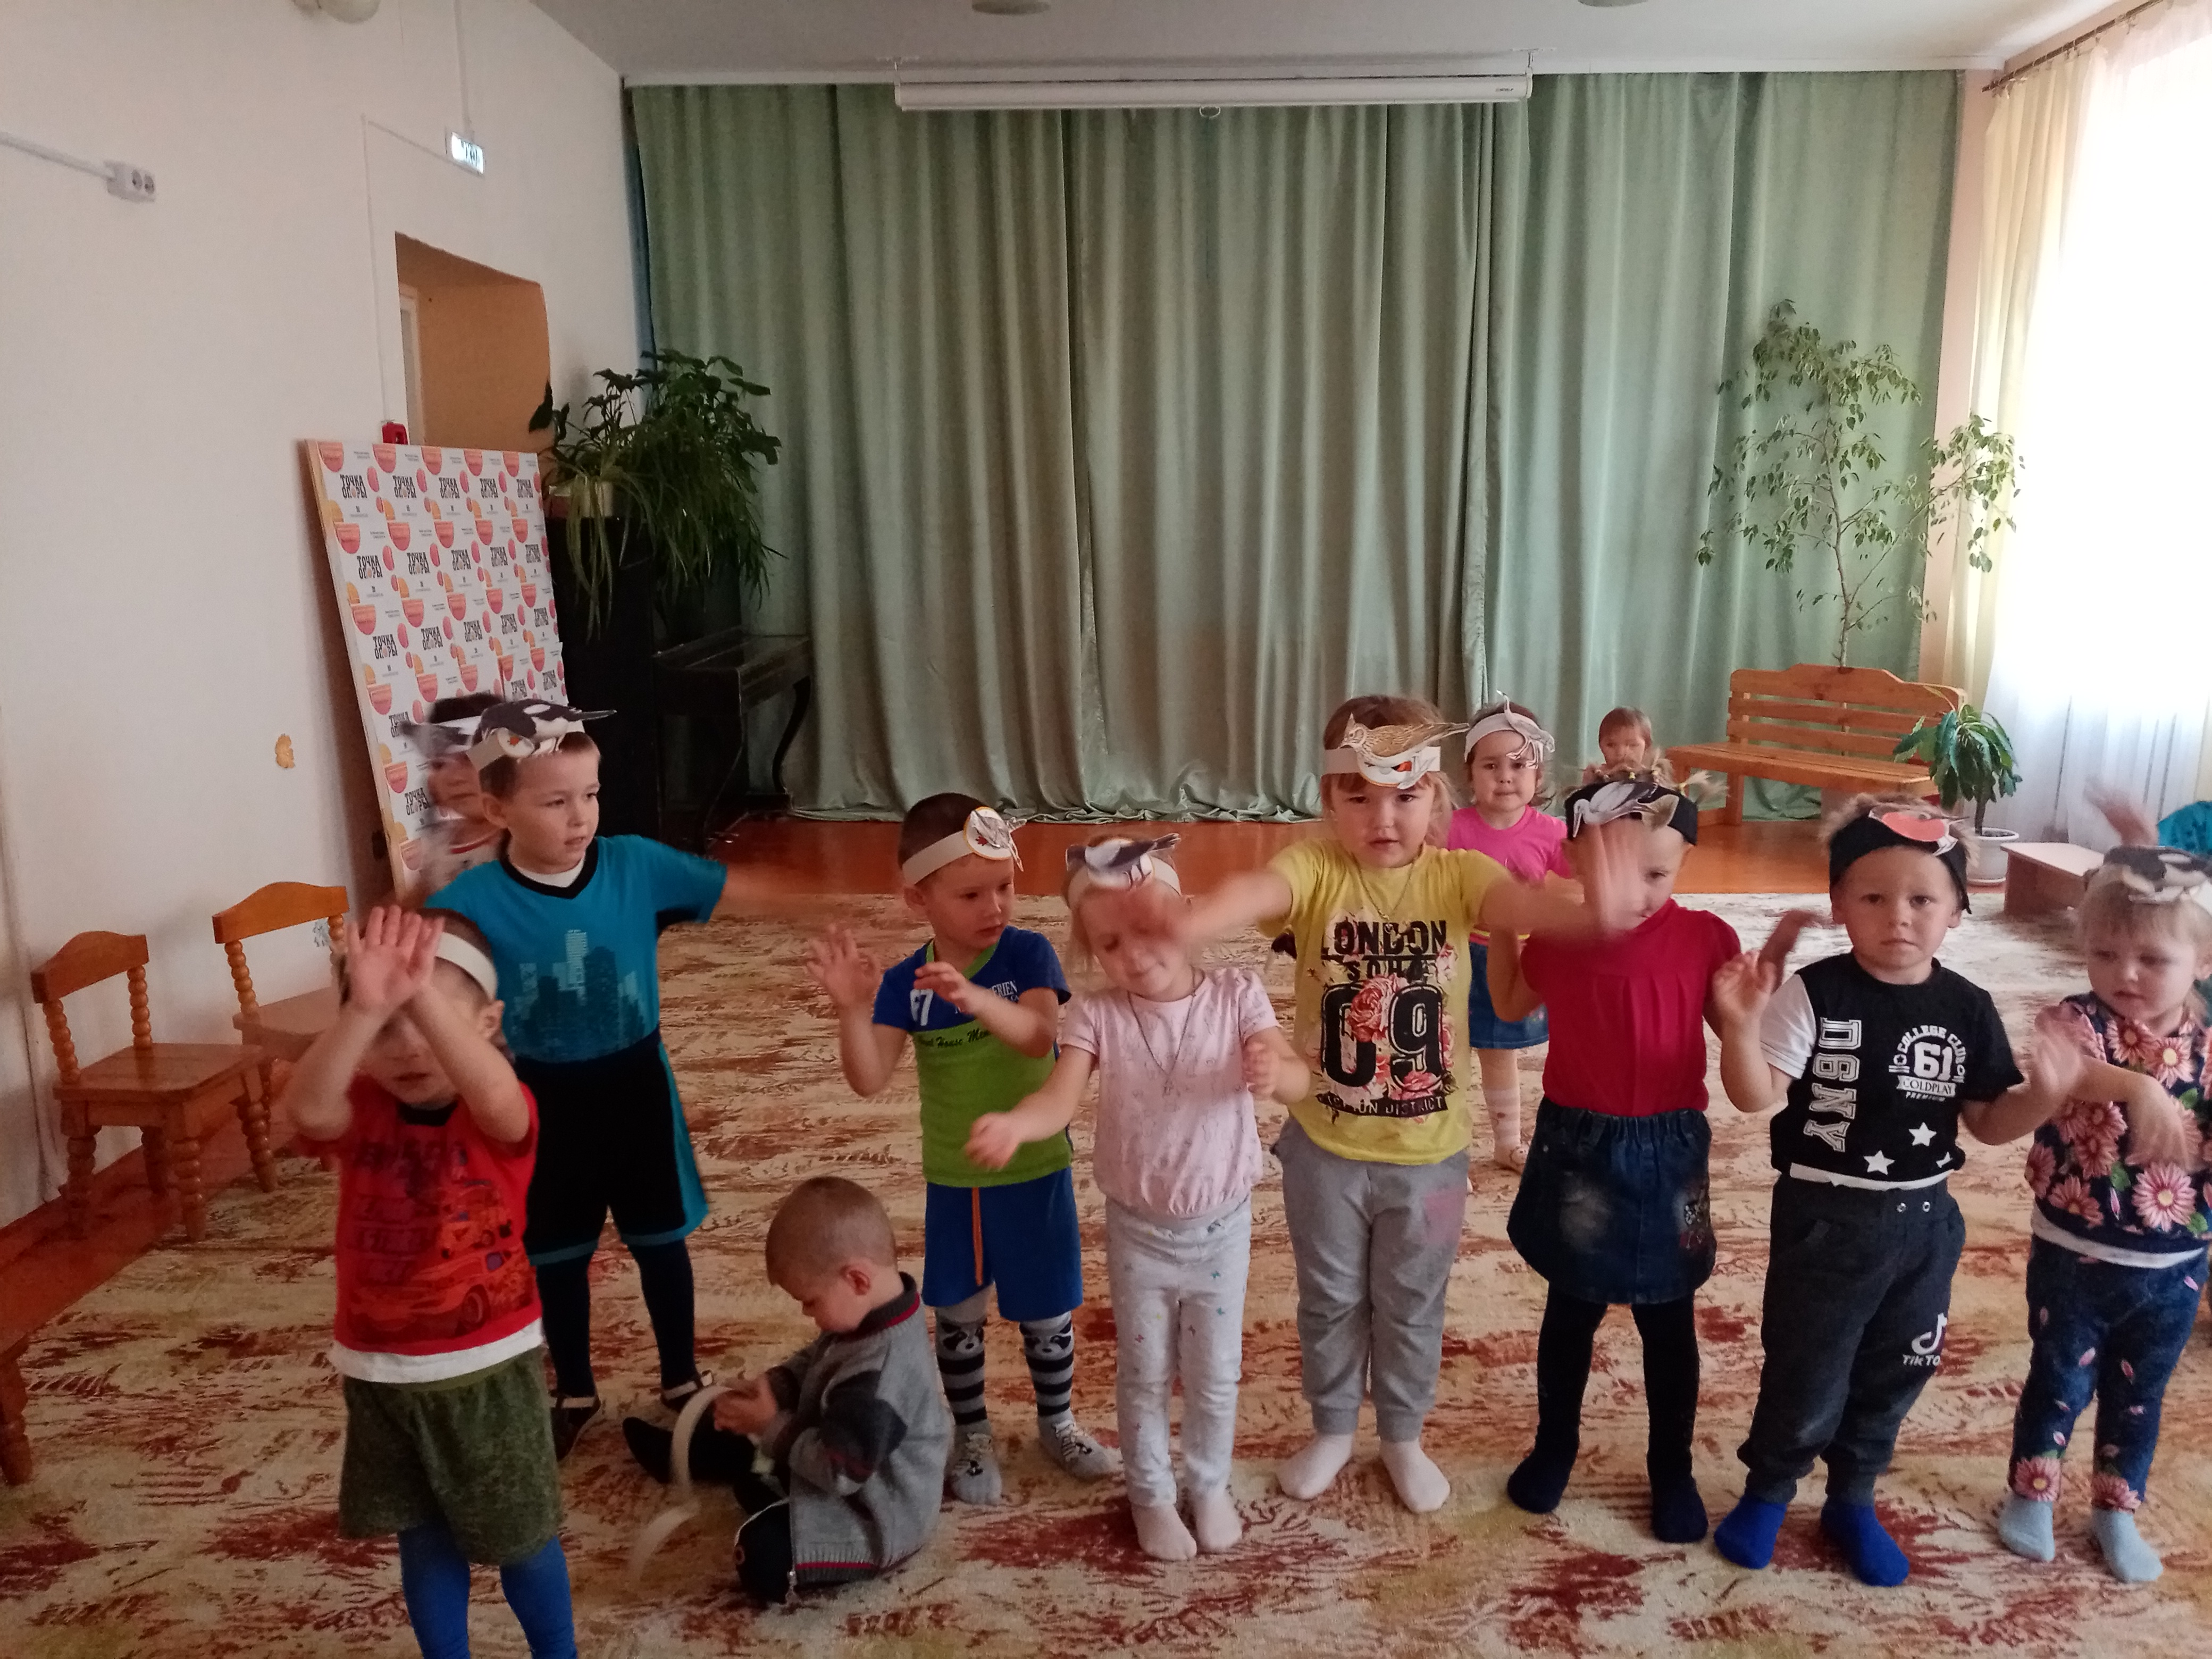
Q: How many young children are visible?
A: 12